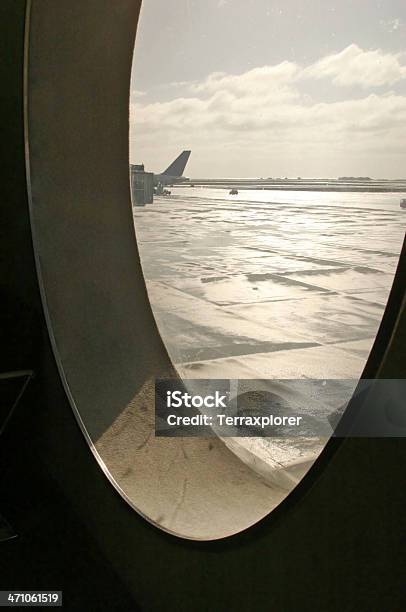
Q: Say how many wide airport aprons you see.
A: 1